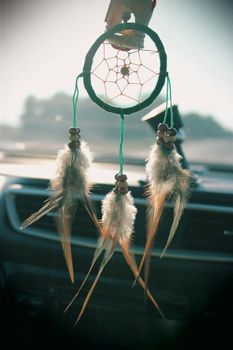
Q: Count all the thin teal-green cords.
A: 3